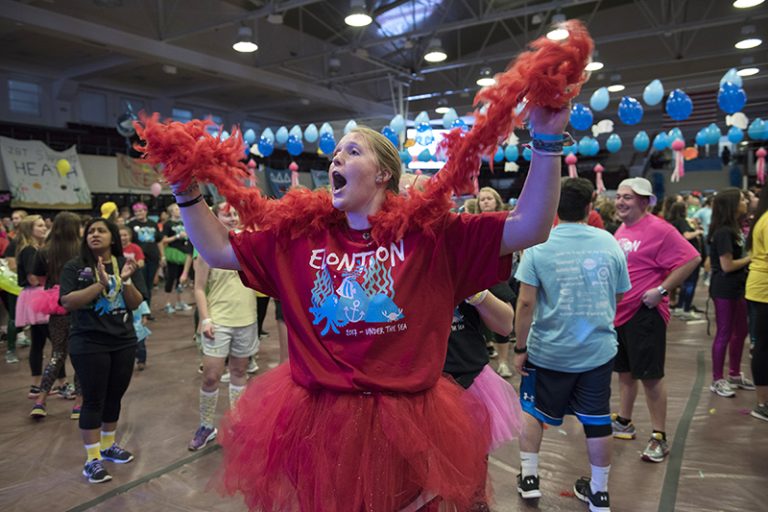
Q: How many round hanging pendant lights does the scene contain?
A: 11